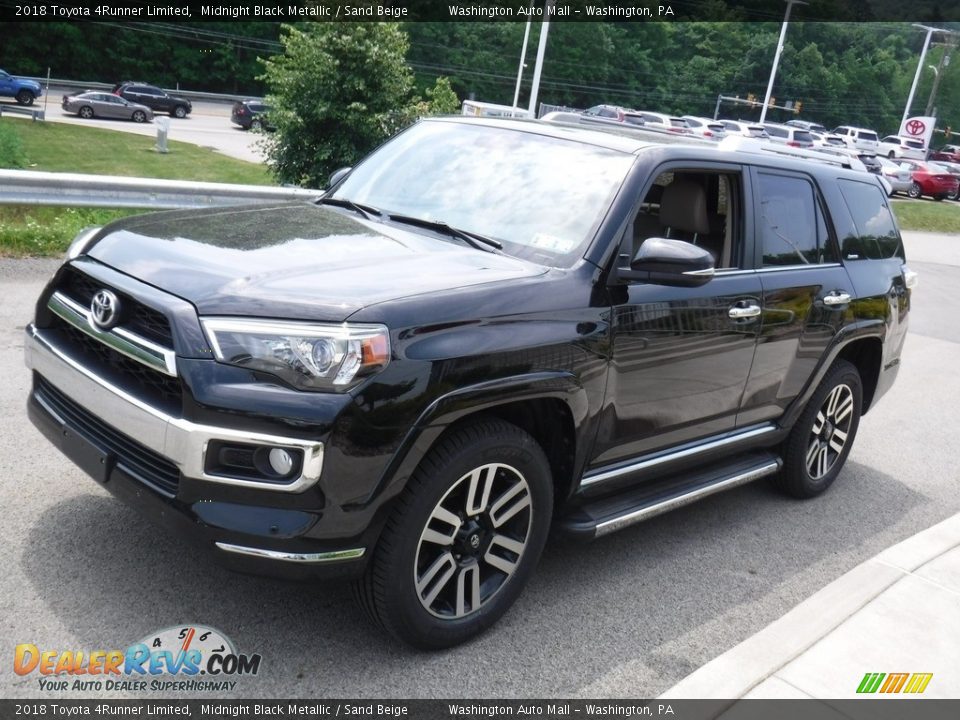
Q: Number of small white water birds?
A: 0